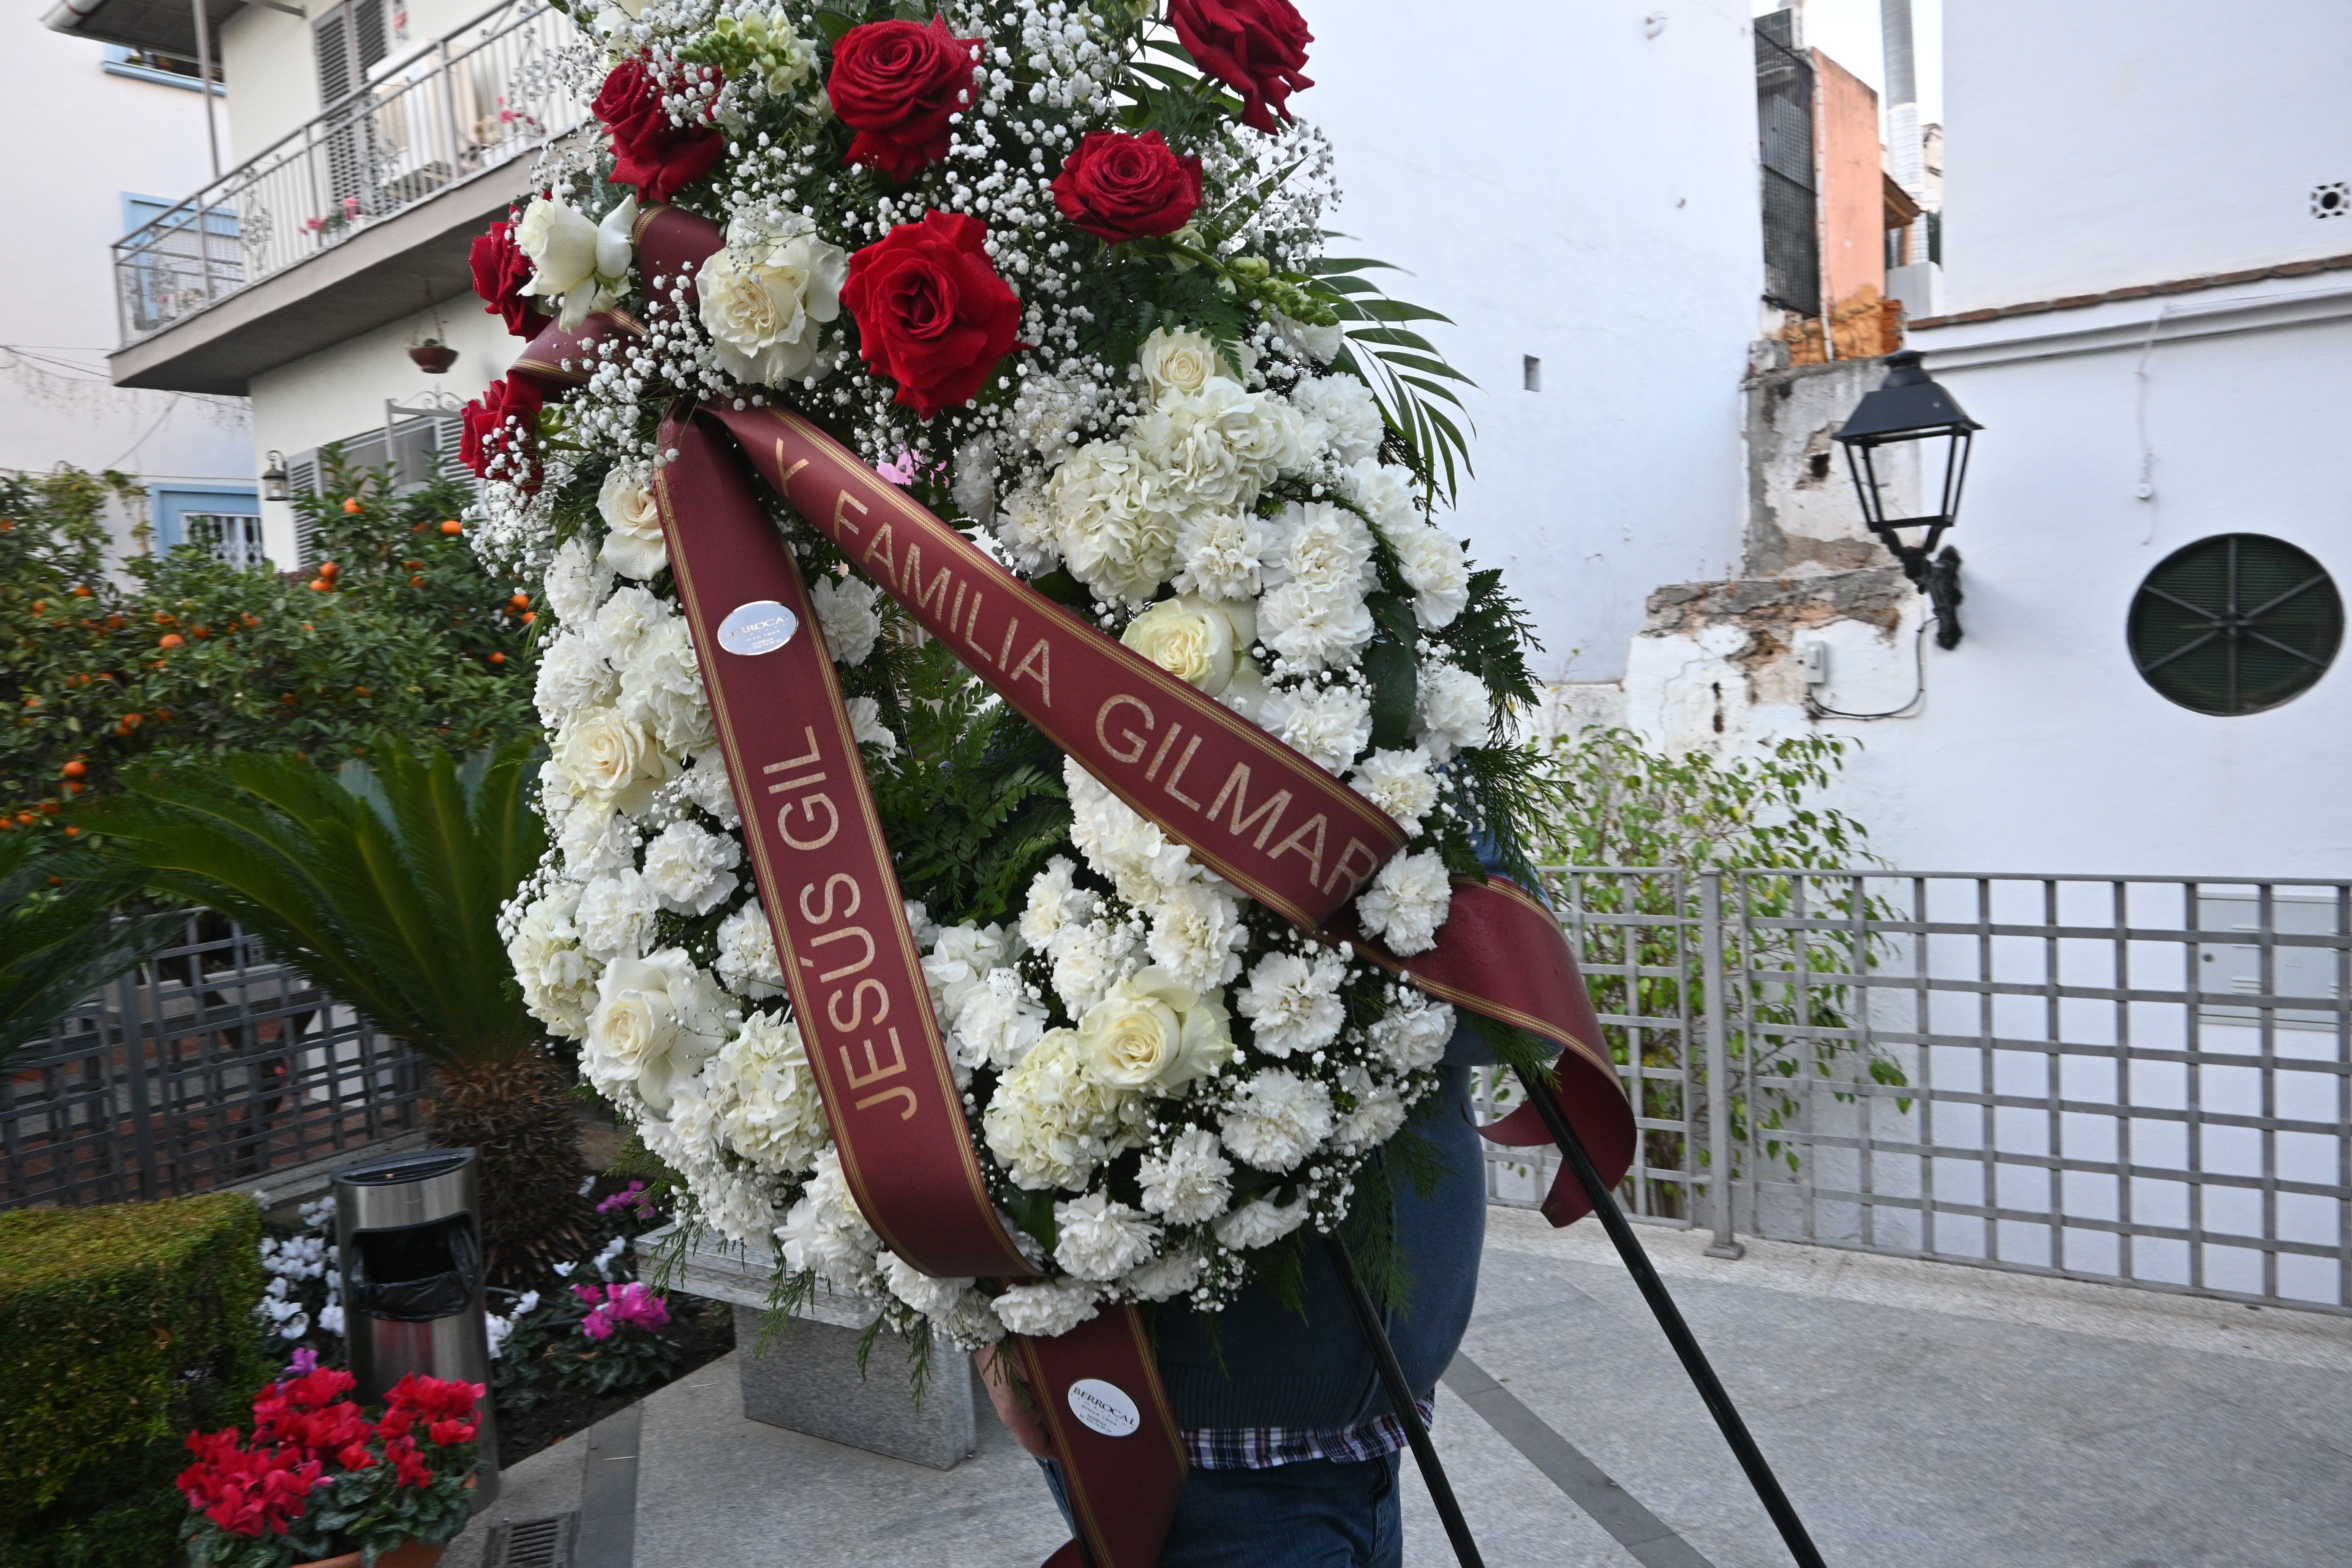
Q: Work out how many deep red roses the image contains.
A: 7